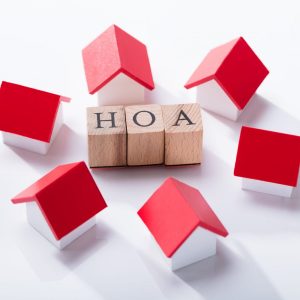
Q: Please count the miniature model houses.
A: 6